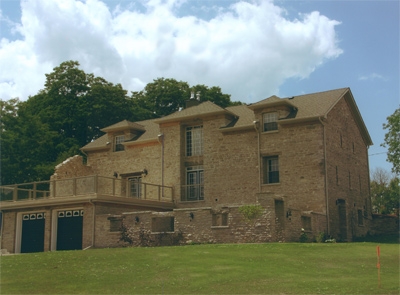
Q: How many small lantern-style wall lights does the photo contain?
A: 5